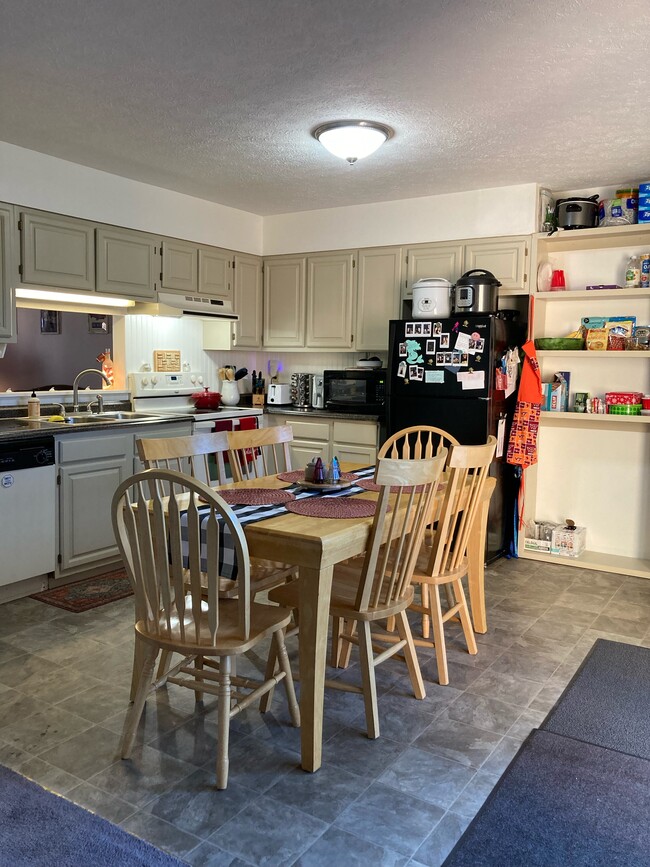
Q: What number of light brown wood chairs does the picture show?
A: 6